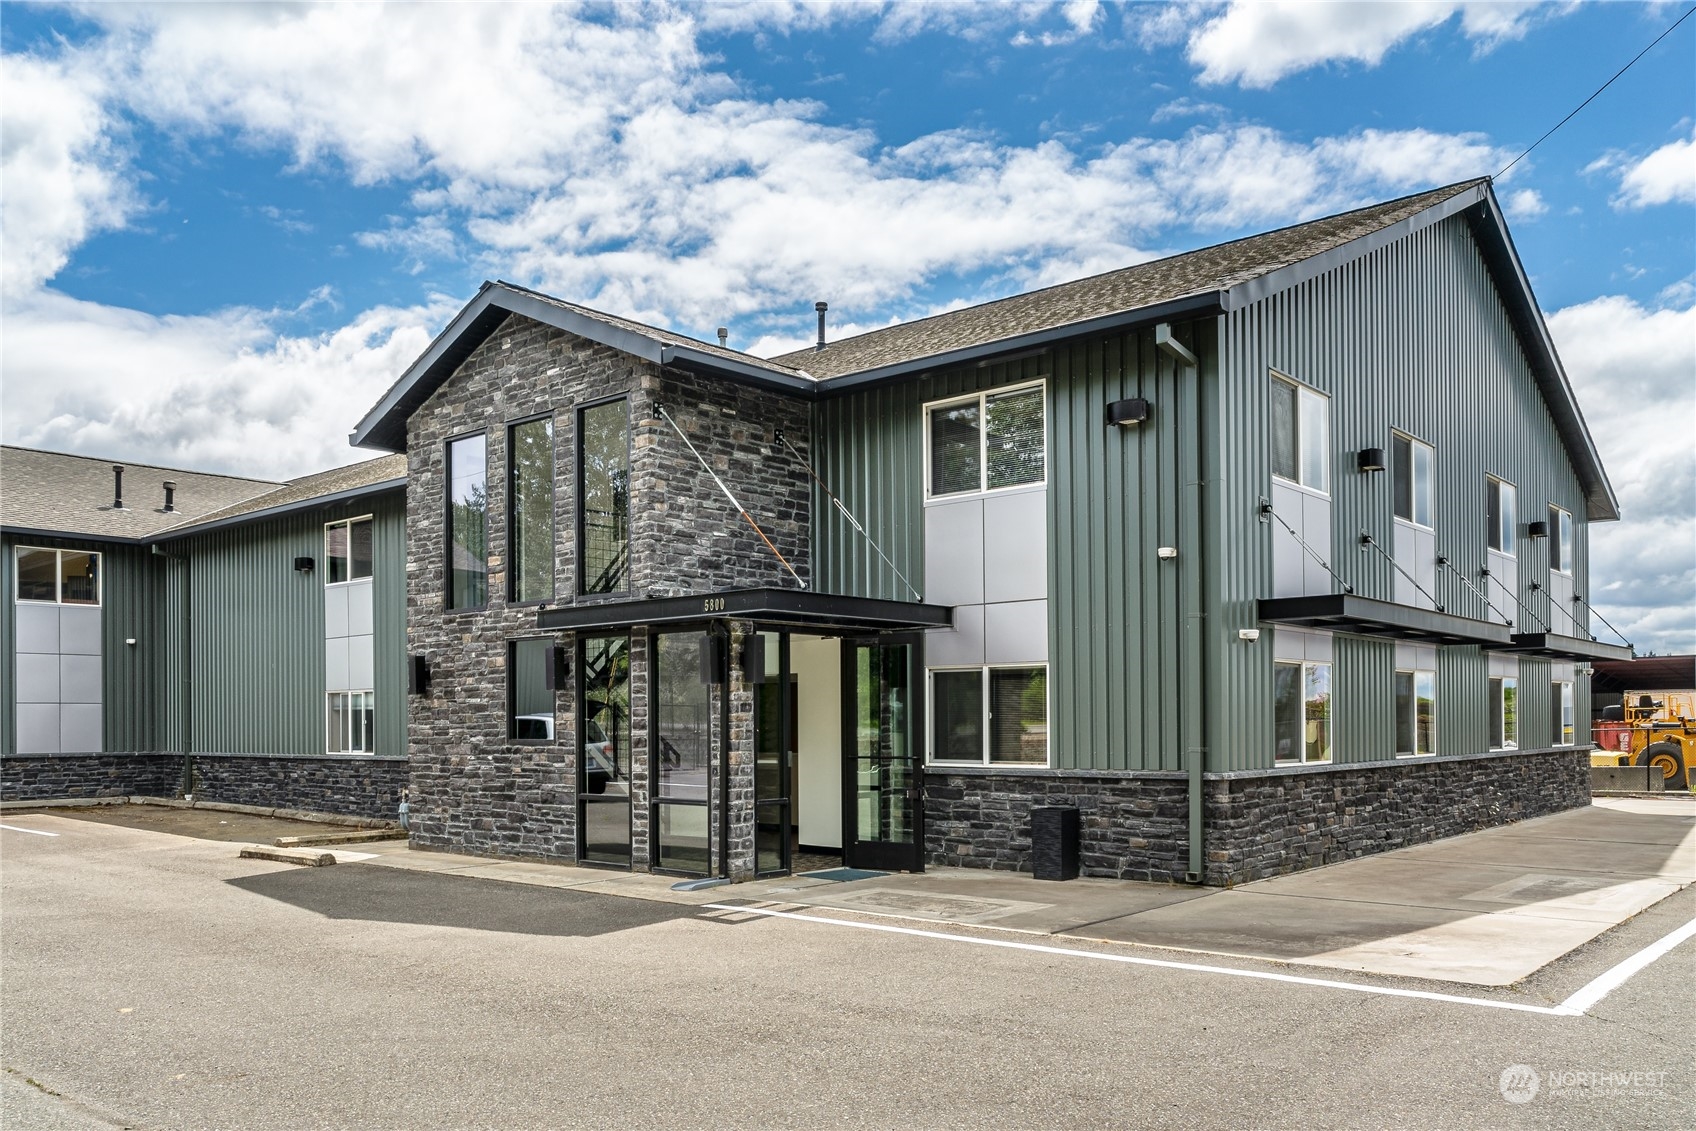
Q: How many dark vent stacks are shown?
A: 4